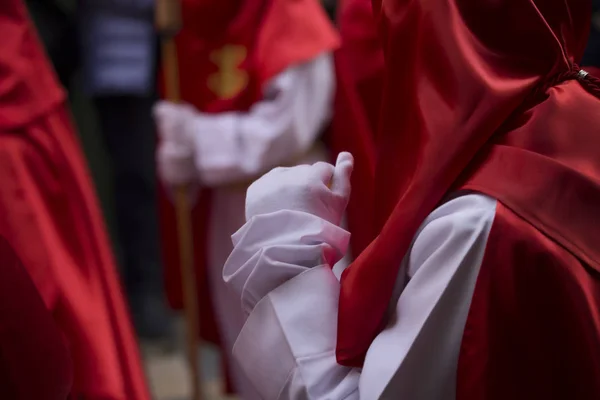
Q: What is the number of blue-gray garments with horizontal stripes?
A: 1